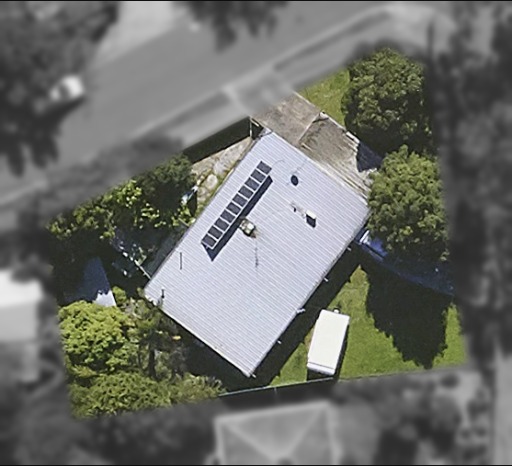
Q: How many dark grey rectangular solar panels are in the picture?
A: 10